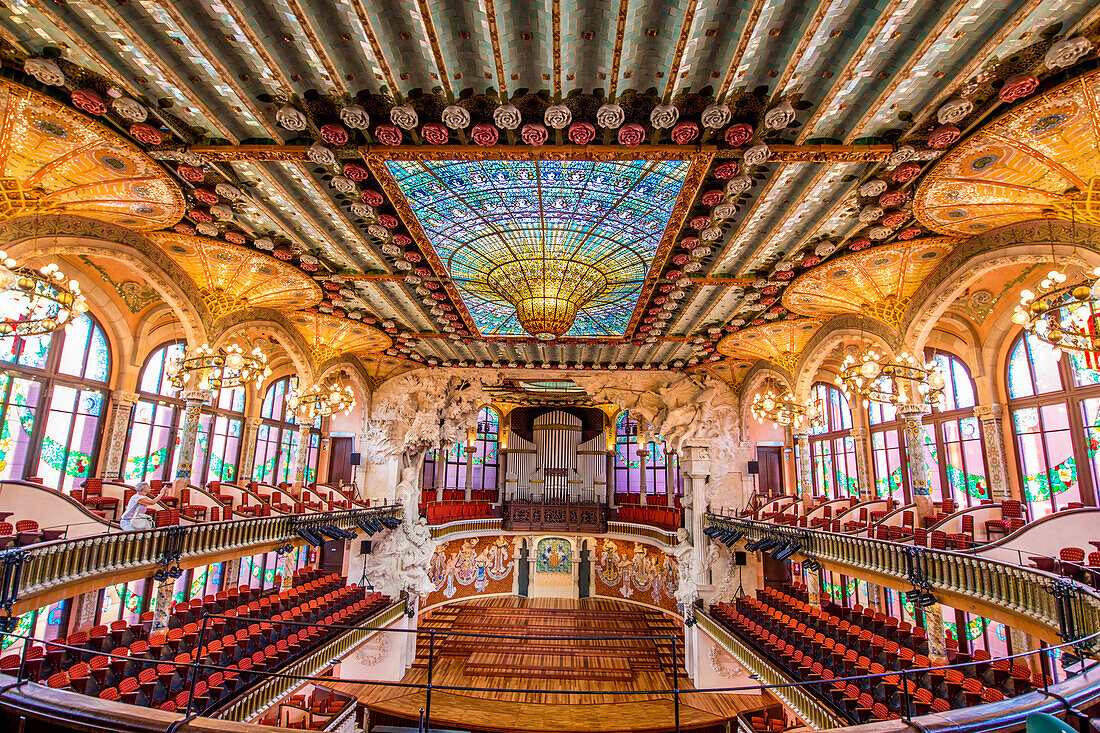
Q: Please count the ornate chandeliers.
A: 6